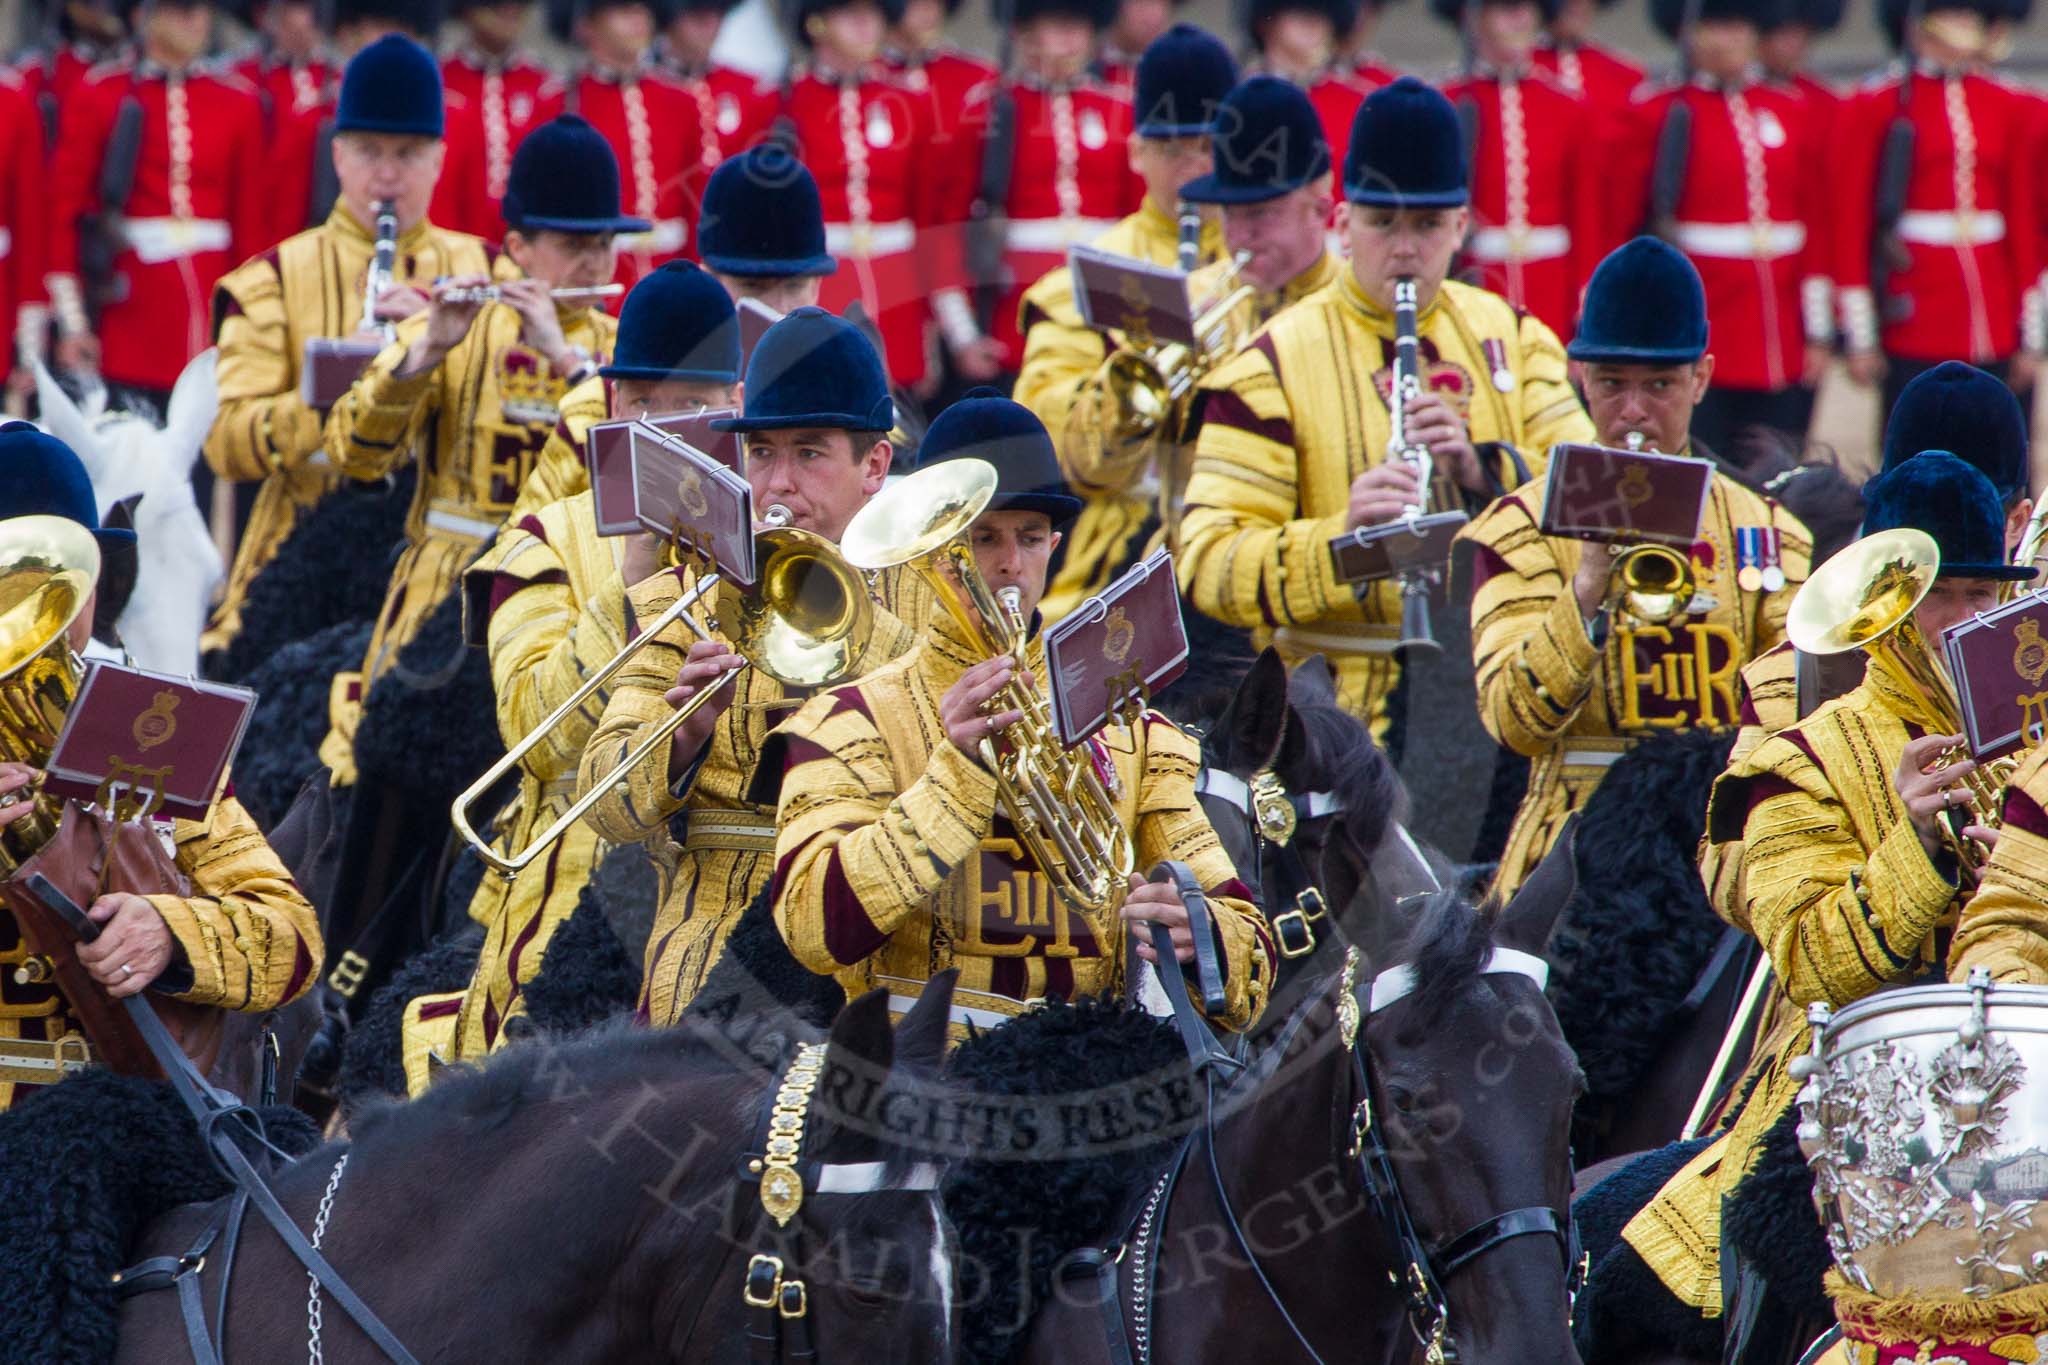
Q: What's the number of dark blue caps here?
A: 13